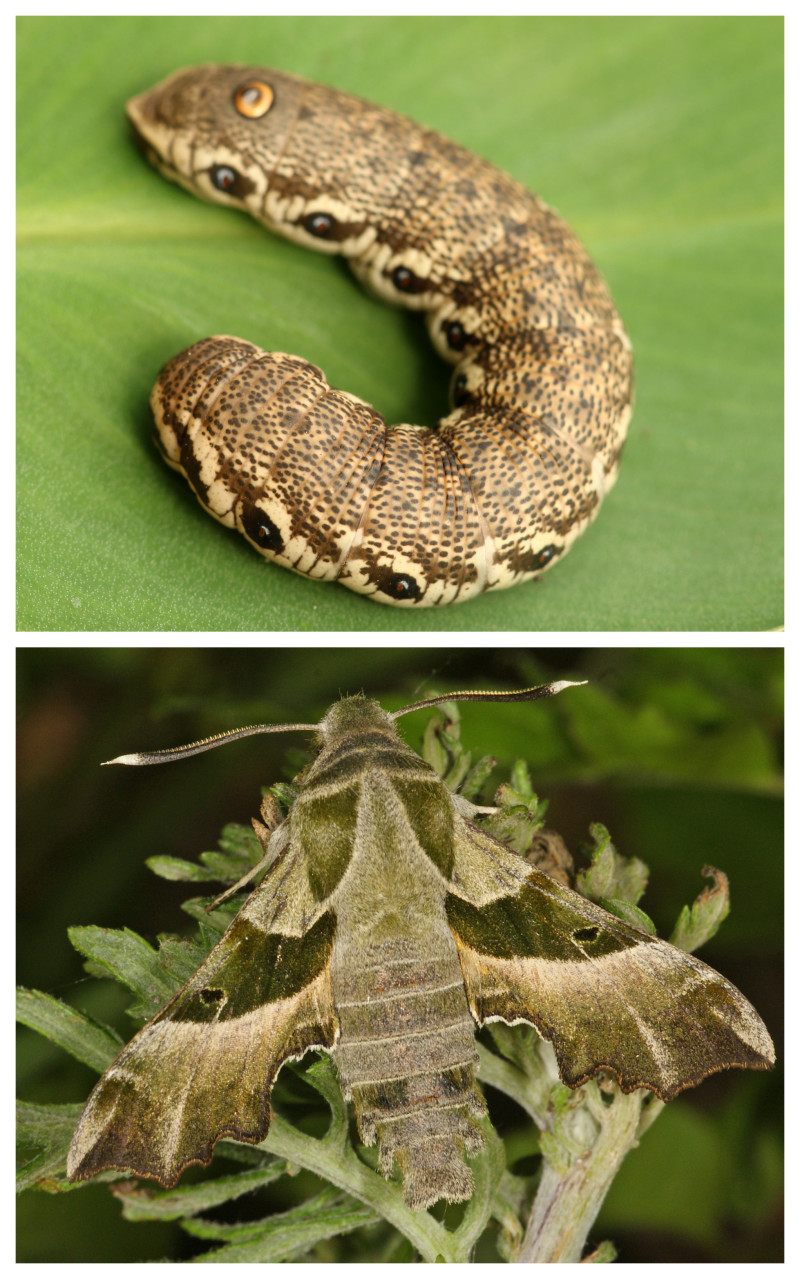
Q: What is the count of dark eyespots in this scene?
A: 8